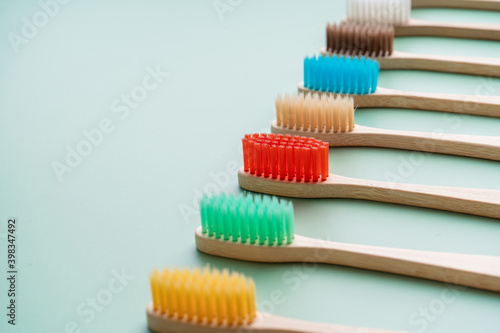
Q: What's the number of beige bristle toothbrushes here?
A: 1